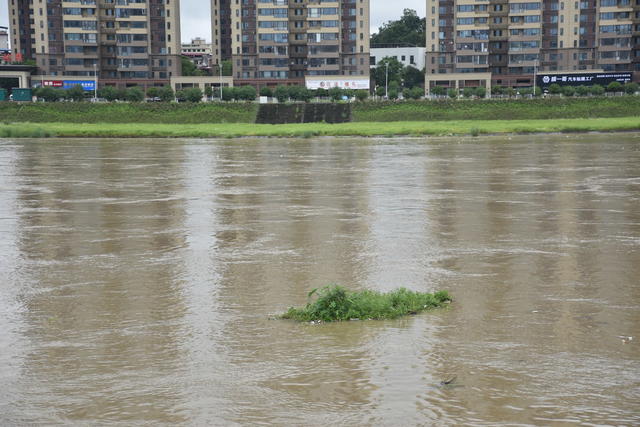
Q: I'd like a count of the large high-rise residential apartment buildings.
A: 3